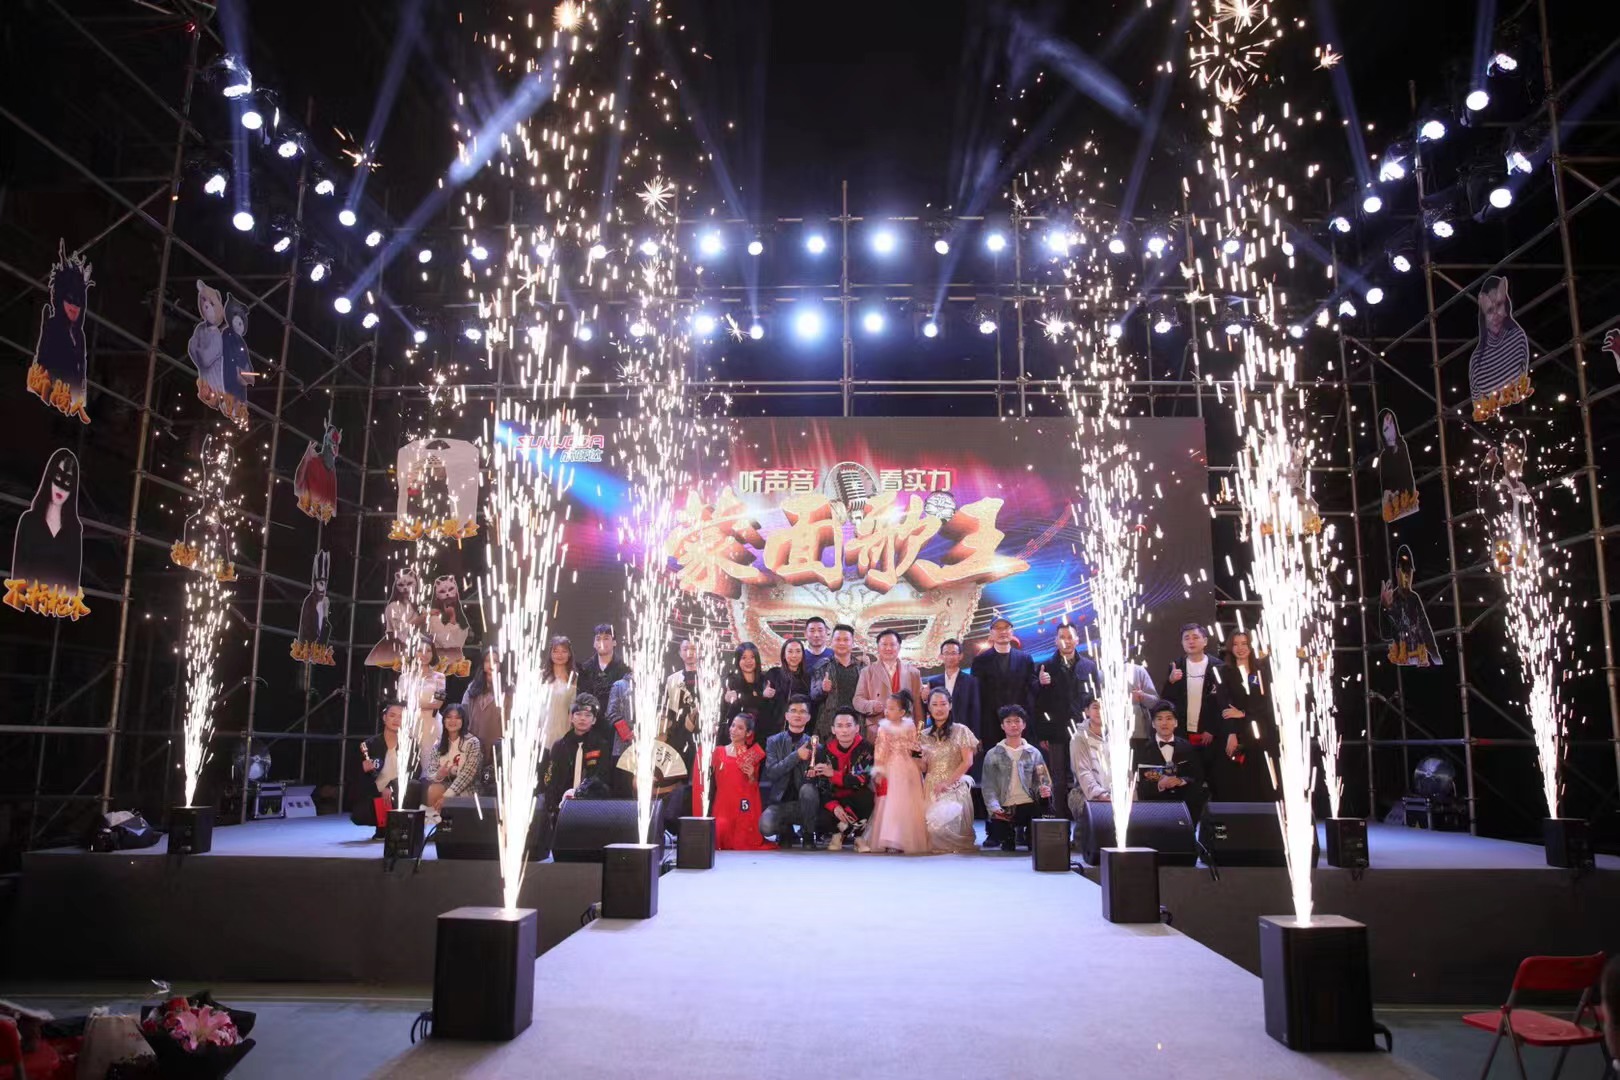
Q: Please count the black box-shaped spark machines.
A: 10